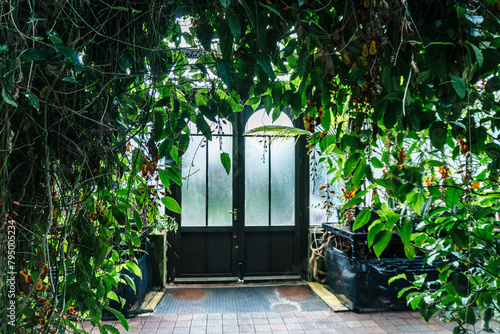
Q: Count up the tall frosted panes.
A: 4